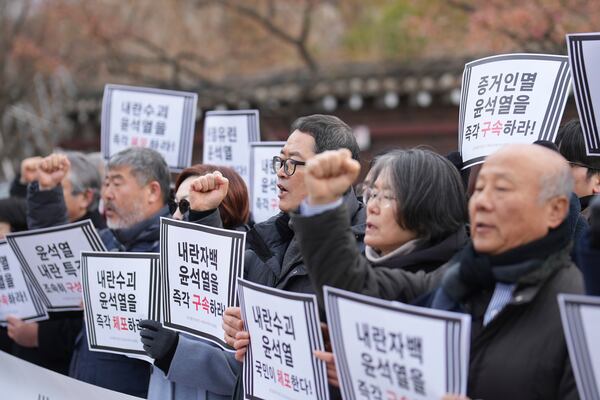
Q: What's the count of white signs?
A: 12